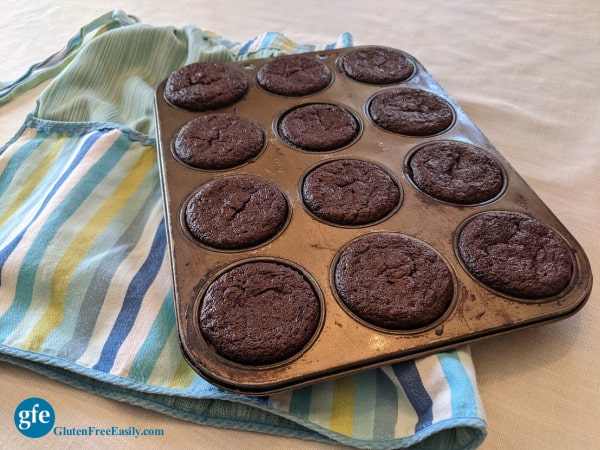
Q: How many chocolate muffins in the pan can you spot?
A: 12